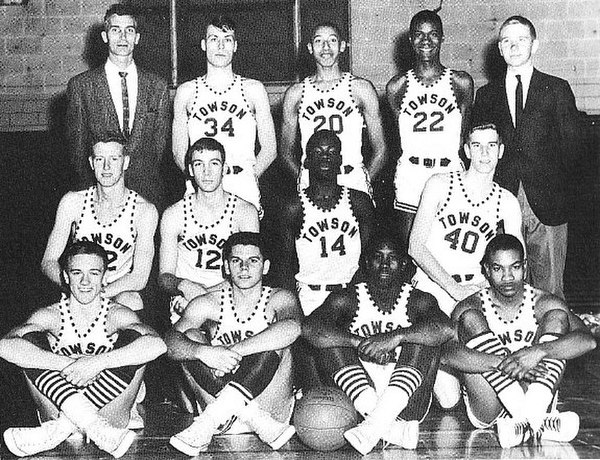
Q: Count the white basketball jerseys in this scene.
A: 11